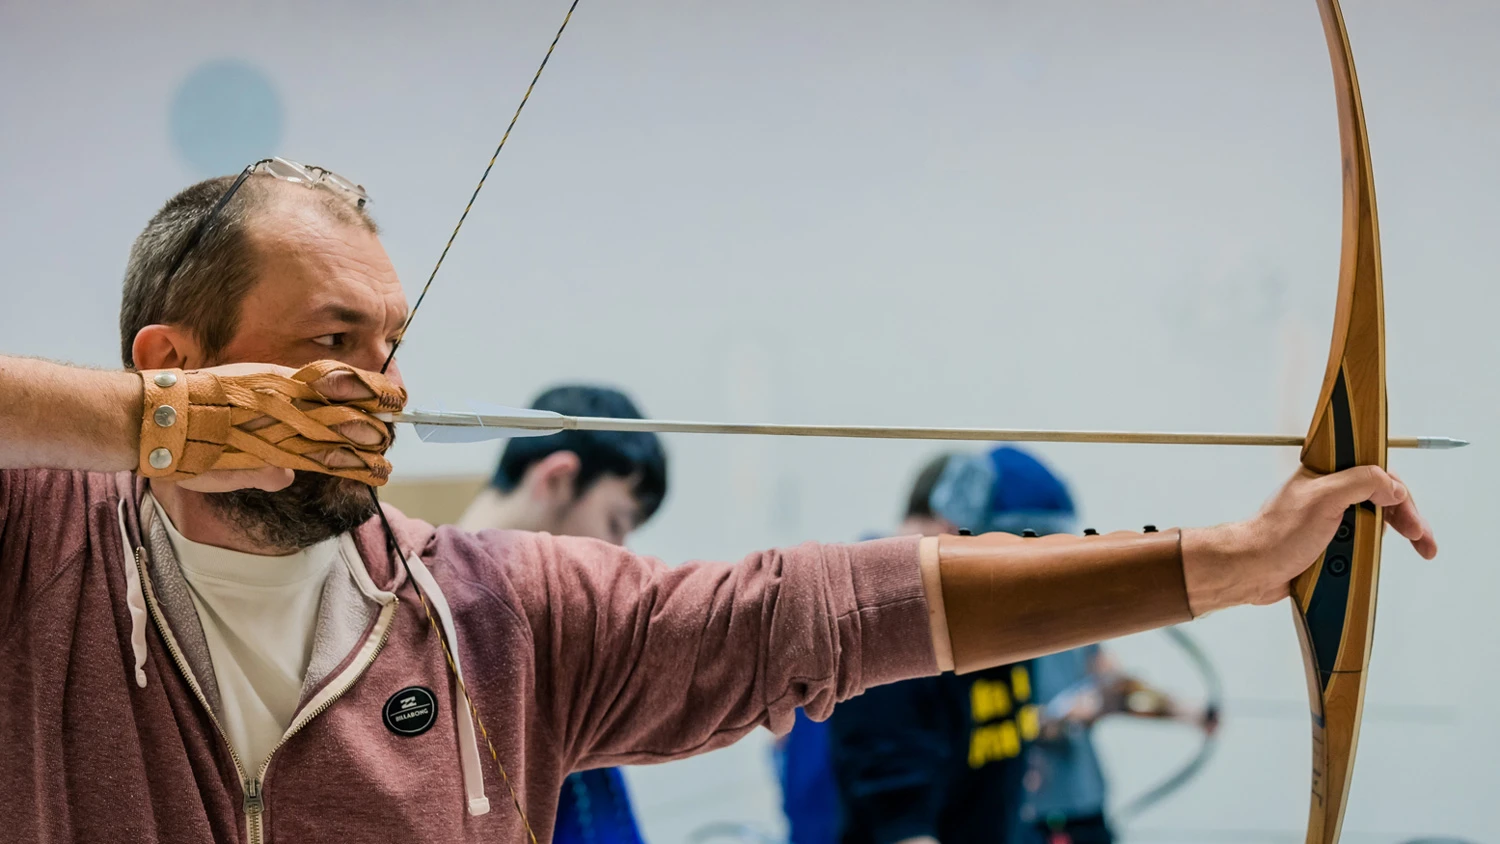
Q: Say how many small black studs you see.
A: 4